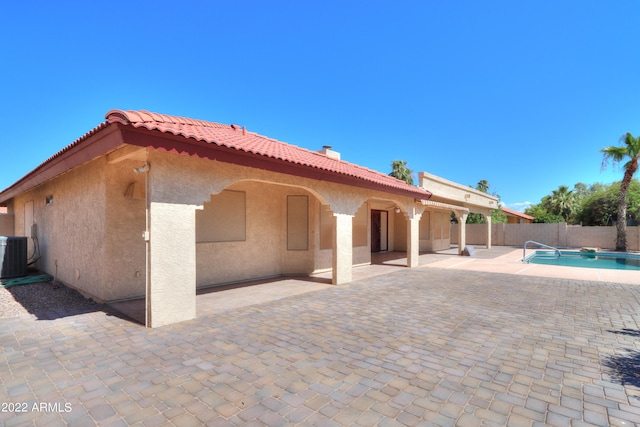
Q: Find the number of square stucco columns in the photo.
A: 5